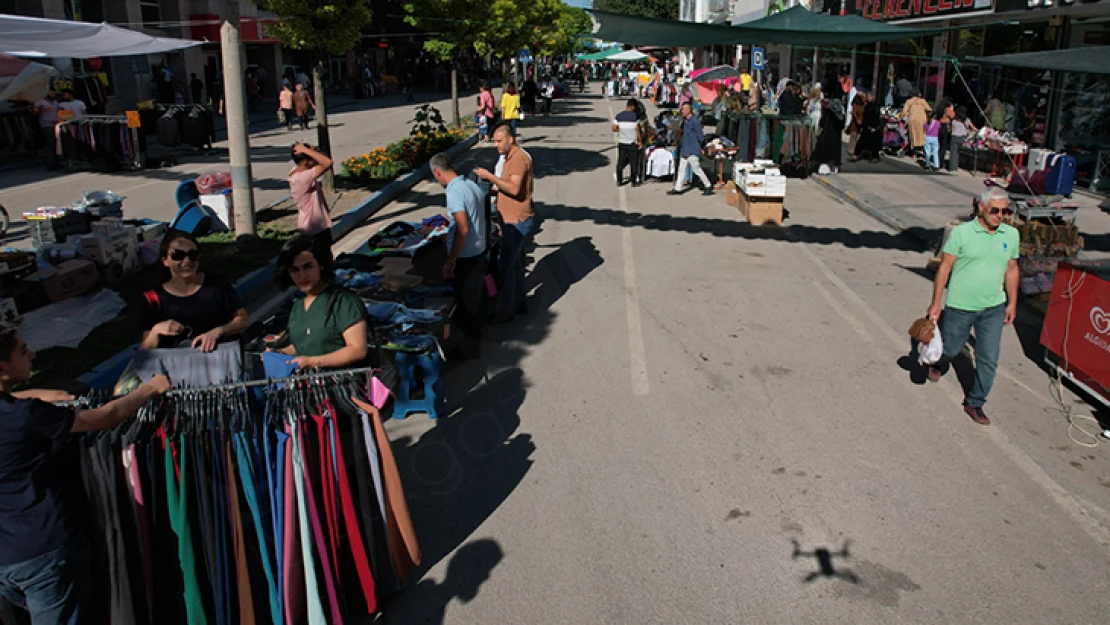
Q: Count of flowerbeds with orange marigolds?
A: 1